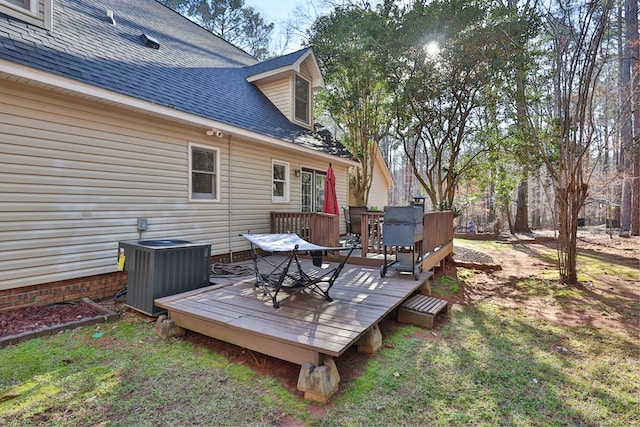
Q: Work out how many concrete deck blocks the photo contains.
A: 4